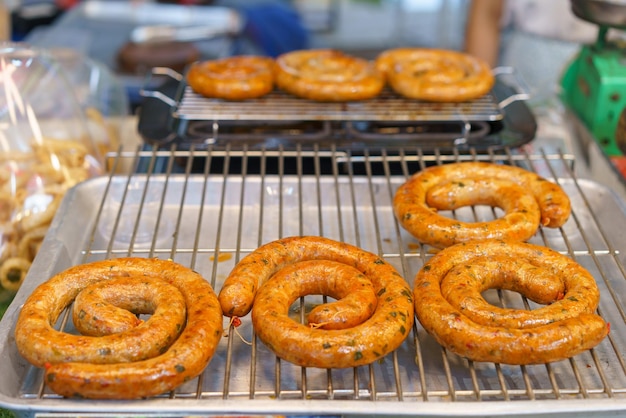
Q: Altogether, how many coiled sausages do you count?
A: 7